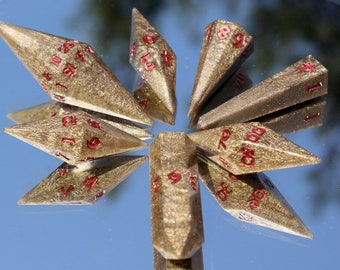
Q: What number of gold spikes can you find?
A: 7